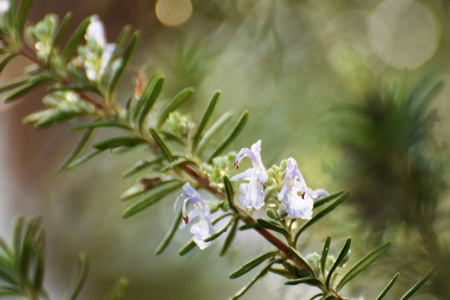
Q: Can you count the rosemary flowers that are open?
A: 3